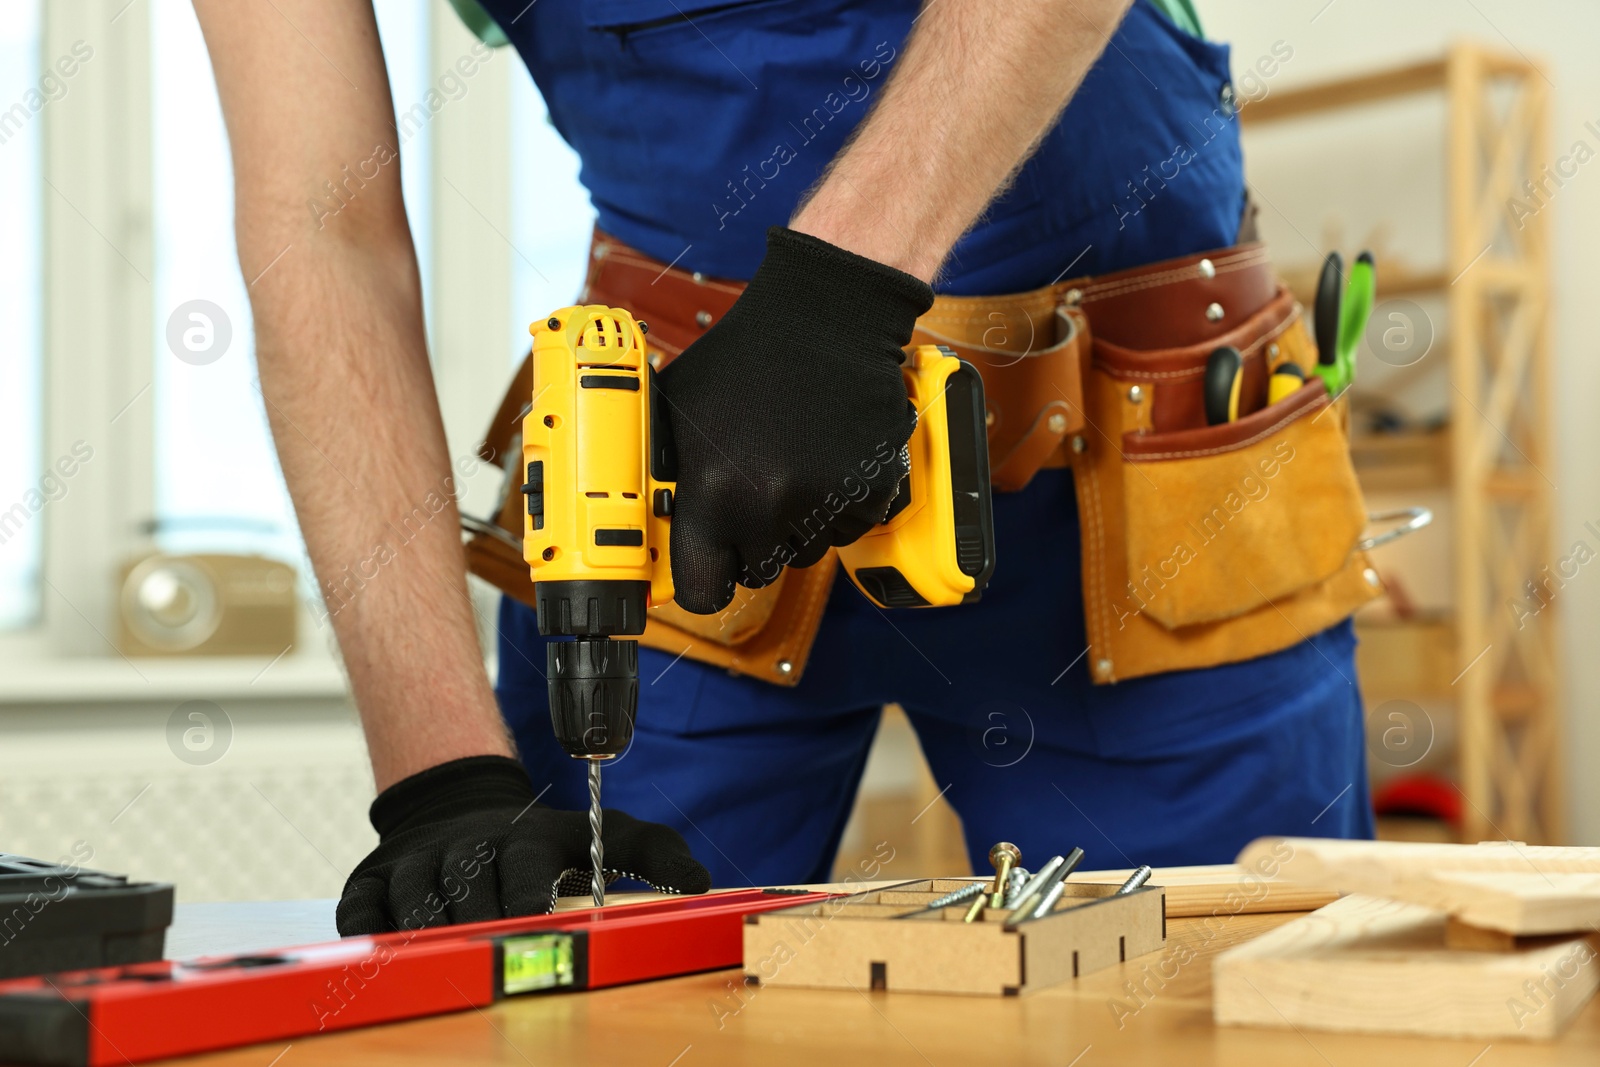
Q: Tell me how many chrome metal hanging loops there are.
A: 2